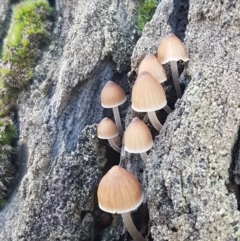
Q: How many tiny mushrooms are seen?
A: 7